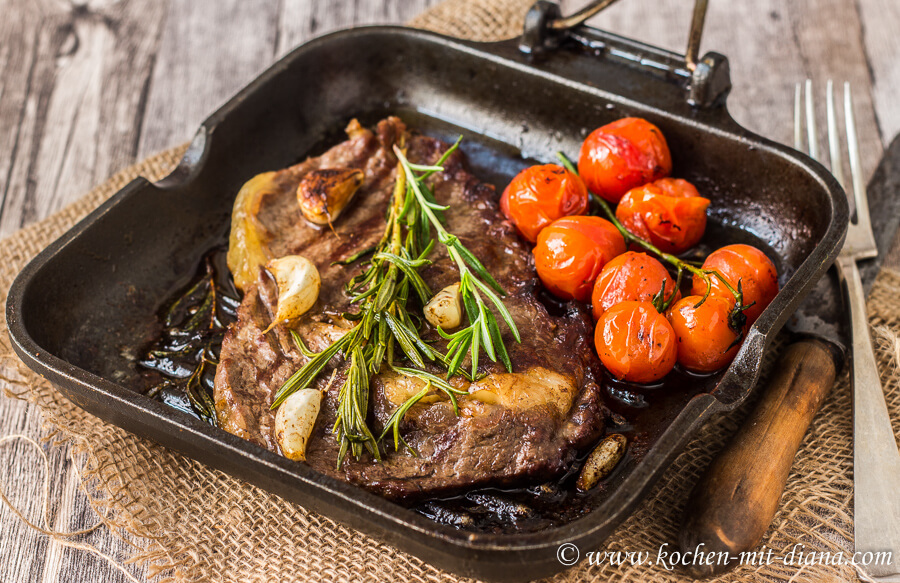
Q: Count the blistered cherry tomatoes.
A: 8